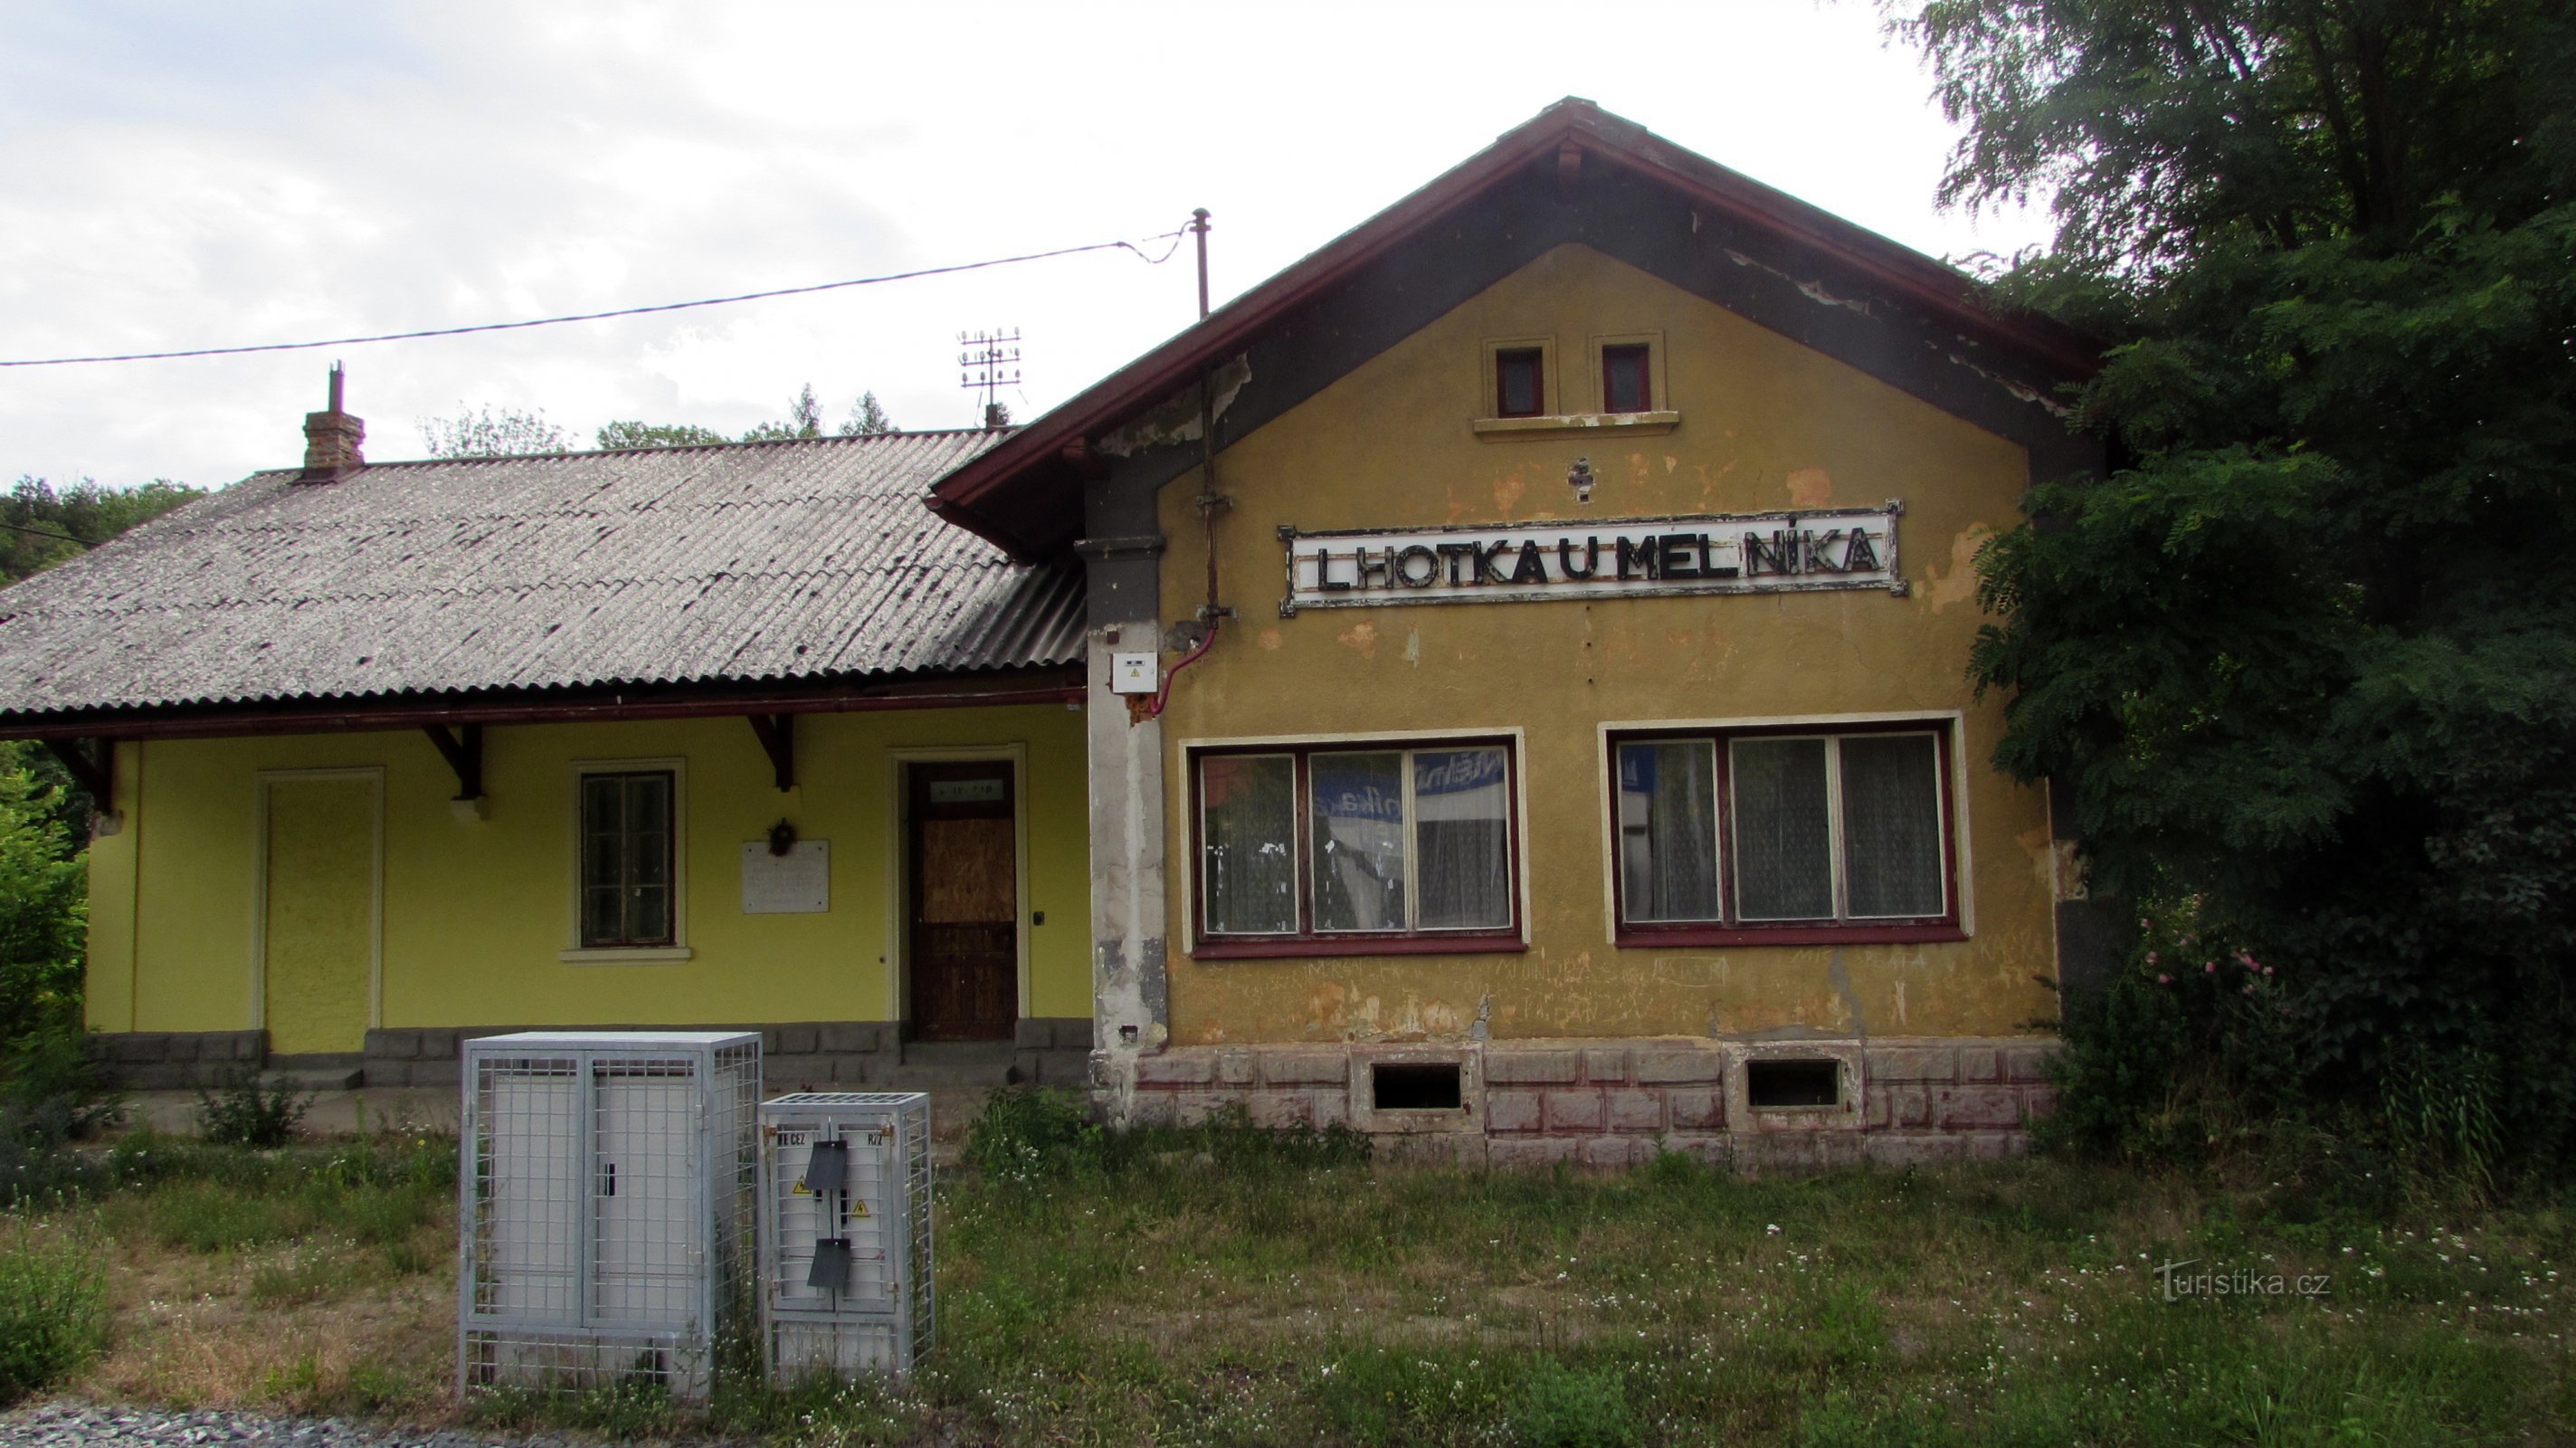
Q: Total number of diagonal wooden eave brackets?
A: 3